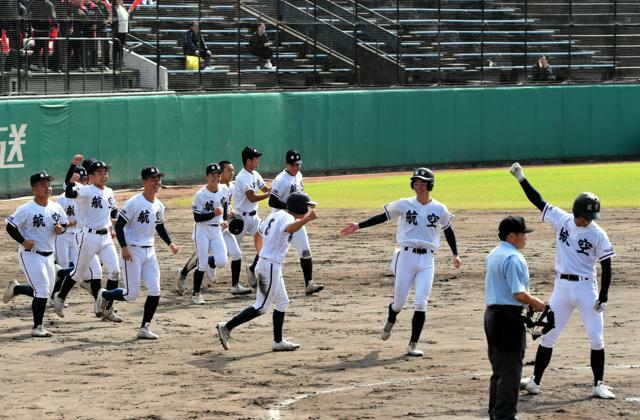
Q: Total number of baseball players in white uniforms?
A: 12